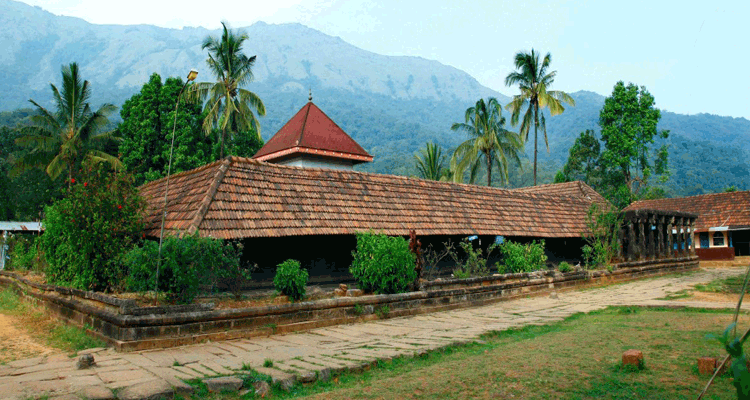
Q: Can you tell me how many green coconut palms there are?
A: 5